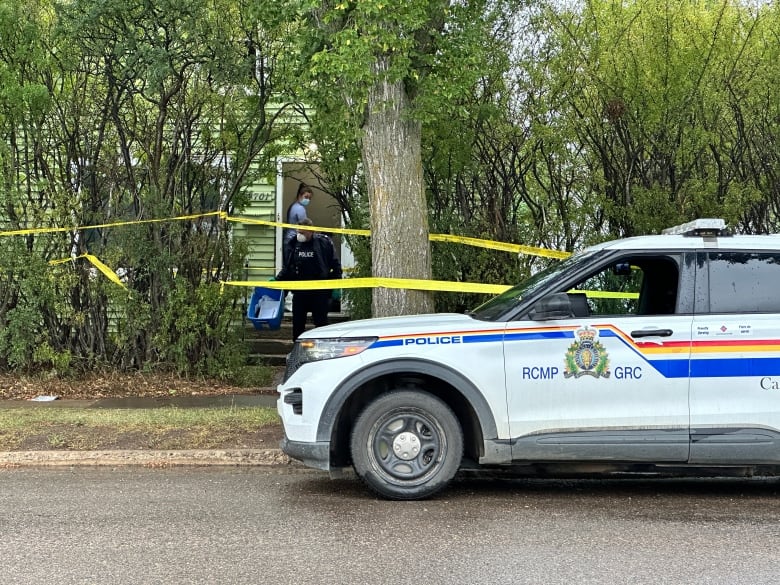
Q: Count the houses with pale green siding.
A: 1